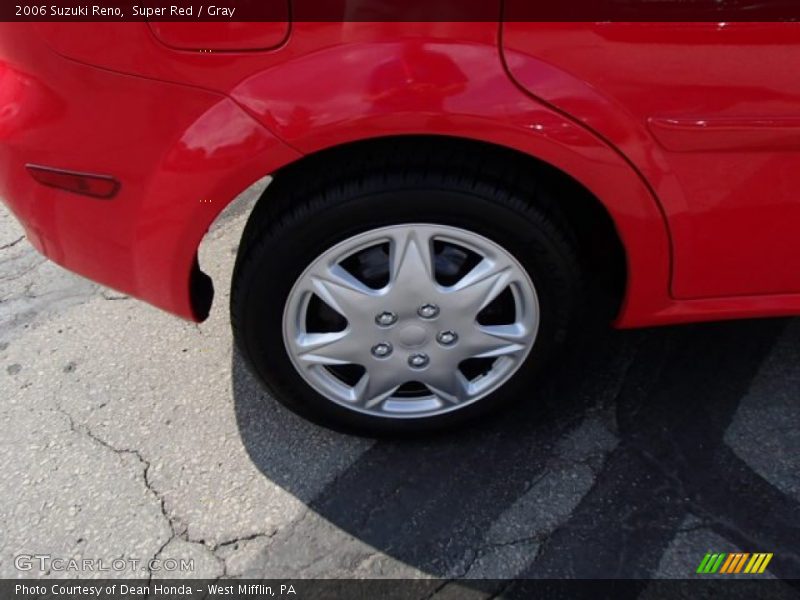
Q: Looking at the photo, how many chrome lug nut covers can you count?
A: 5